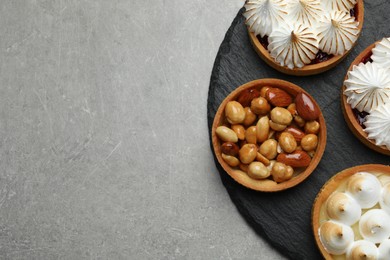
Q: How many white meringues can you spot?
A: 15